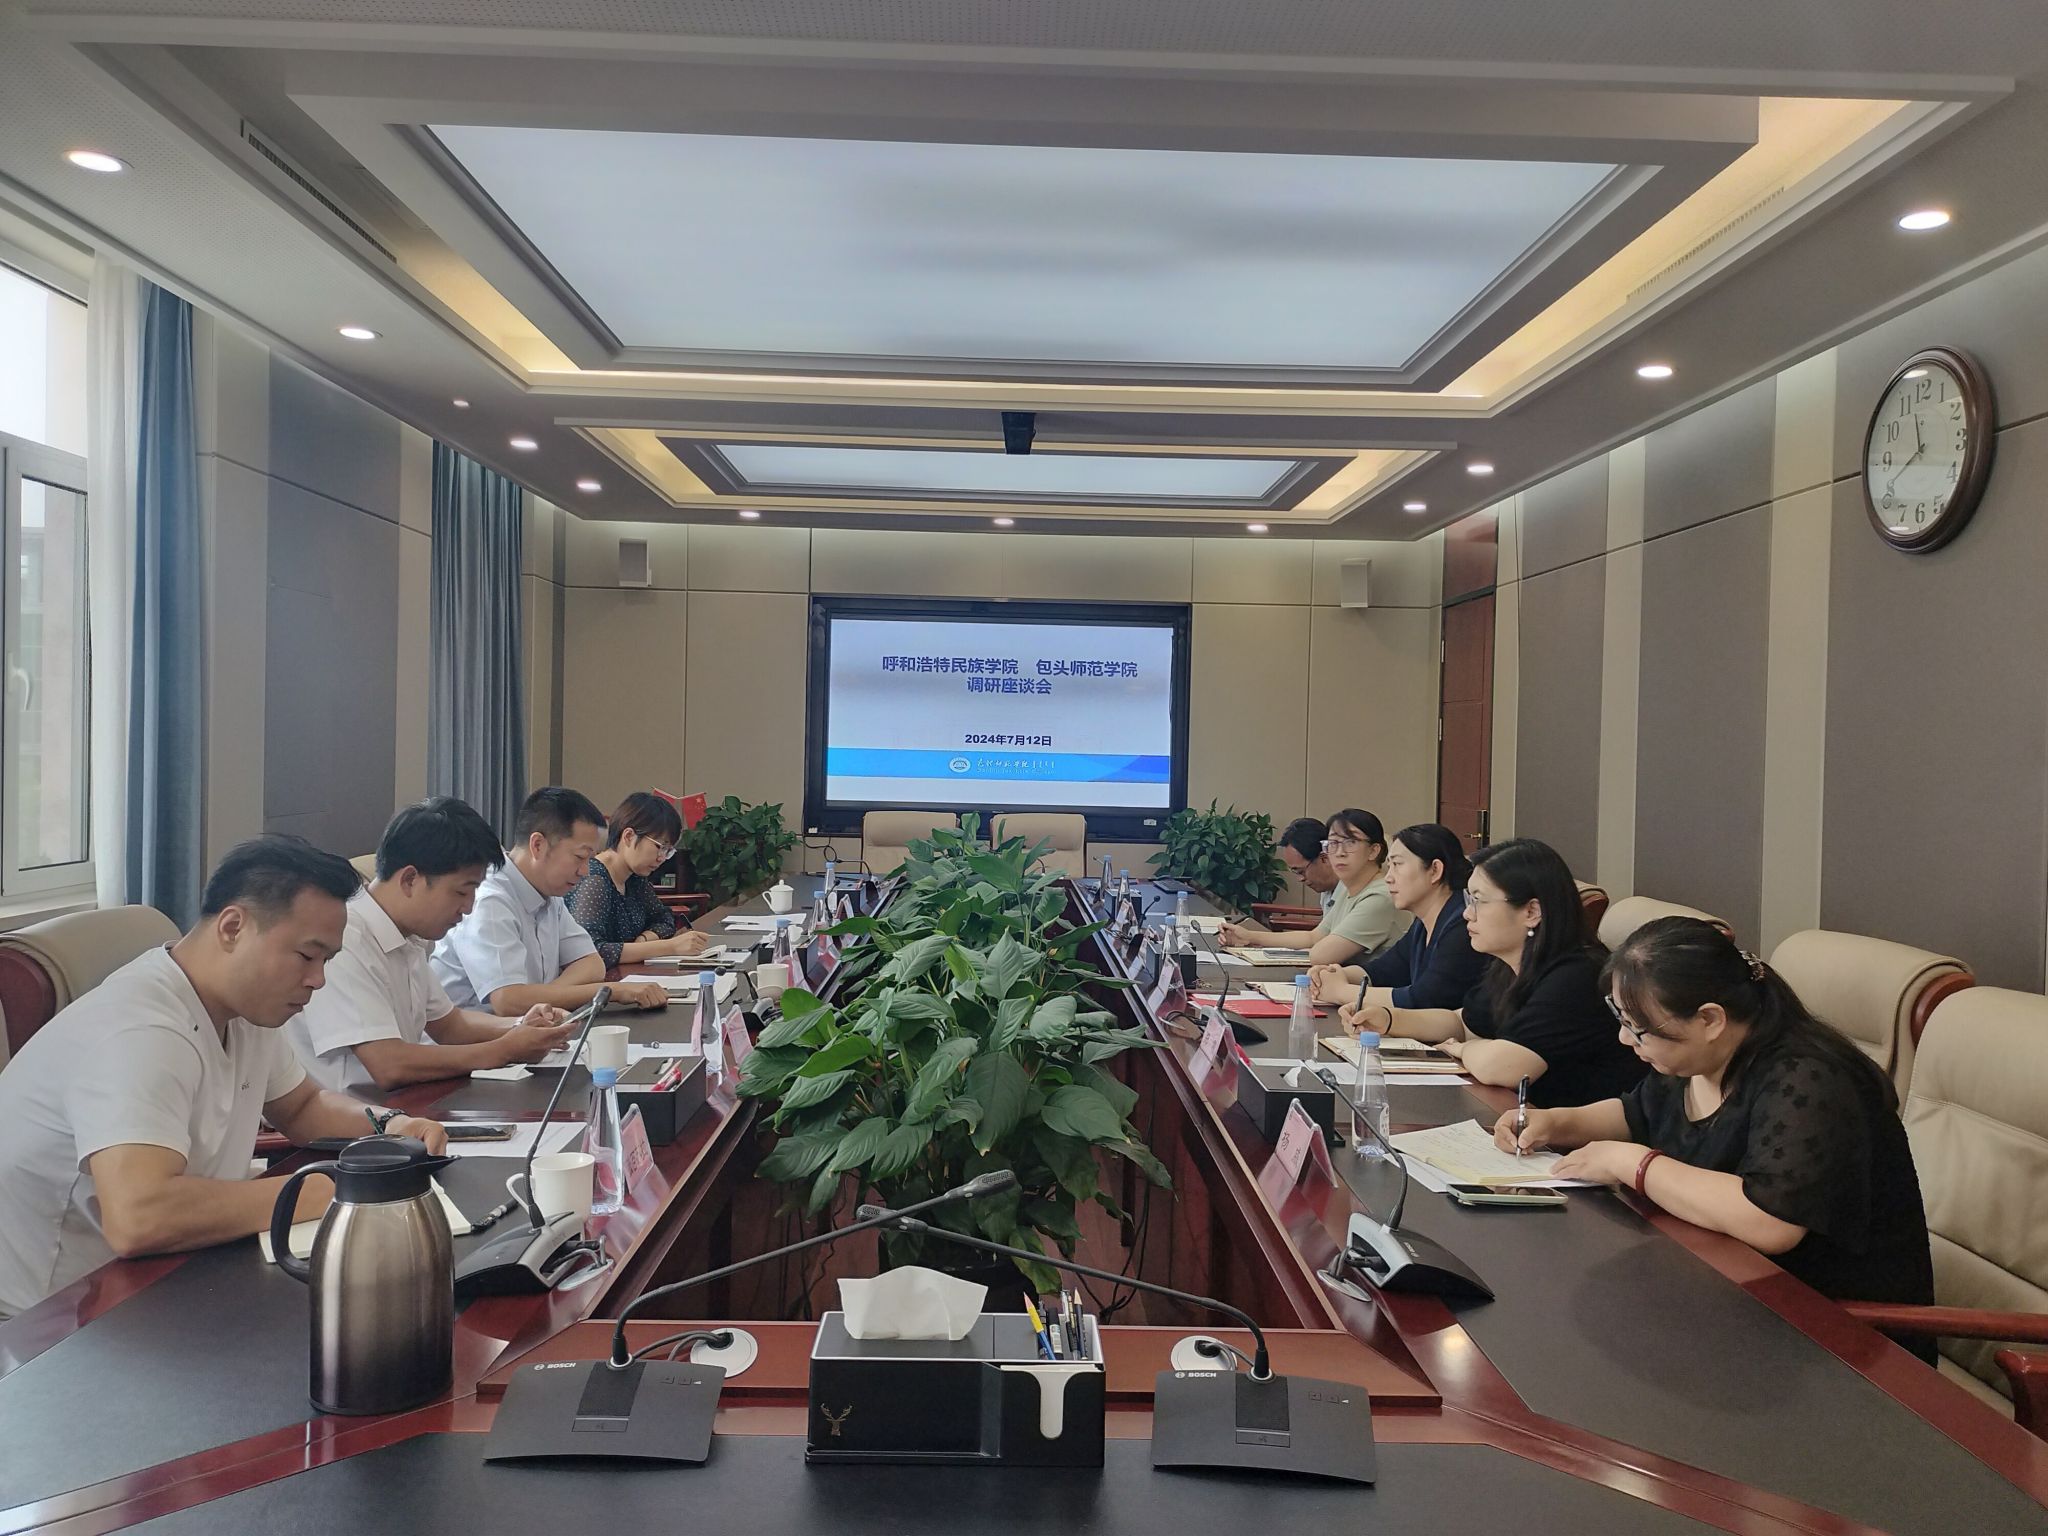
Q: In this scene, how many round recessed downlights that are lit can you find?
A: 12